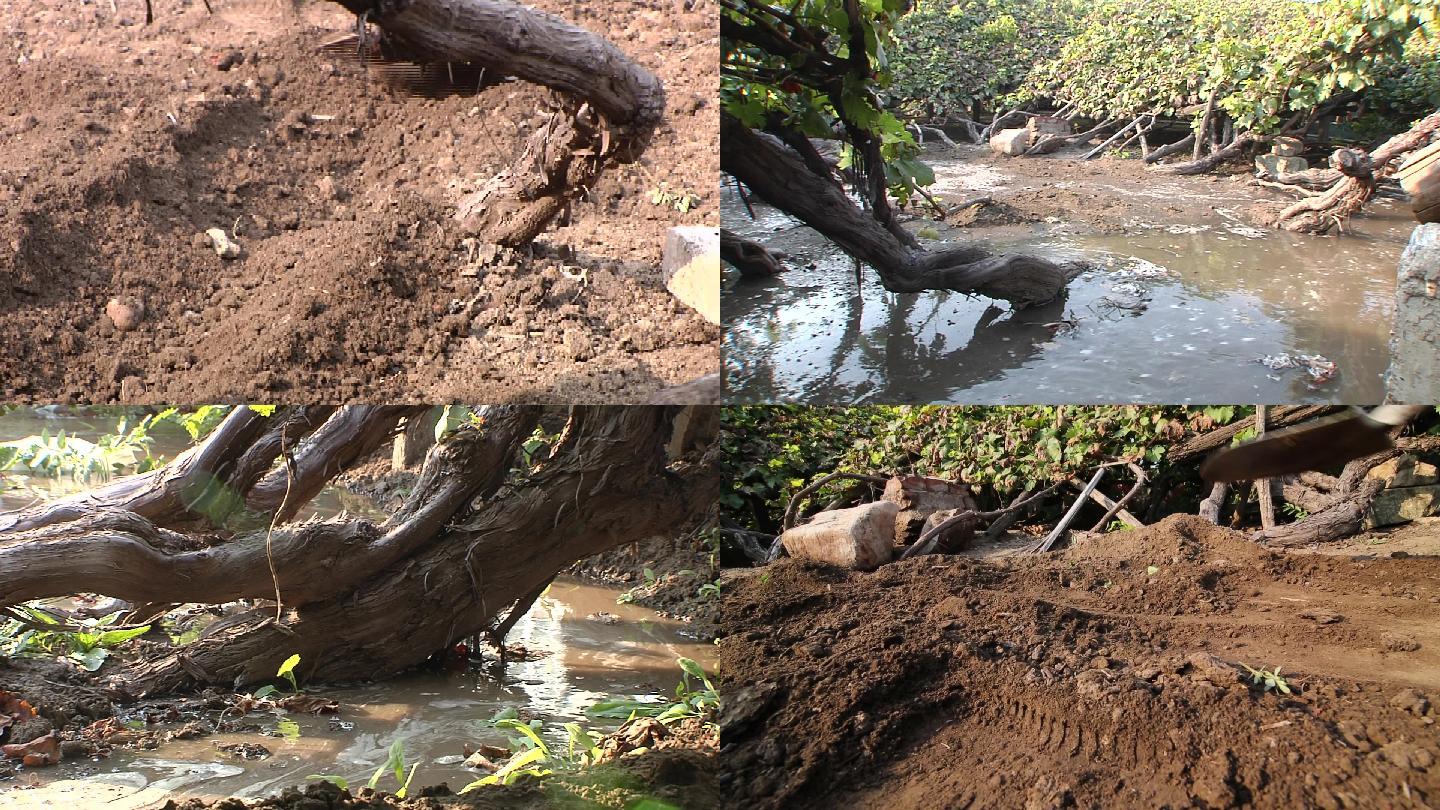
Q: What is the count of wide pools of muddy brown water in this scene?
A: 2